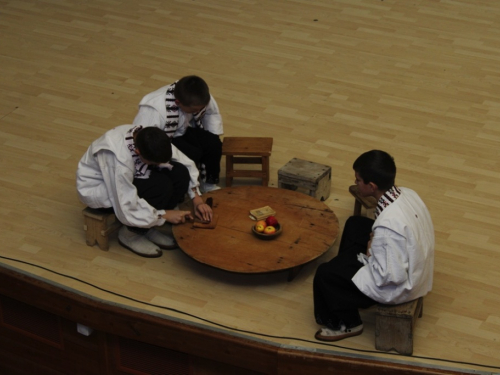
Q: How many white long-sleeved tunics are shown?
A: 3